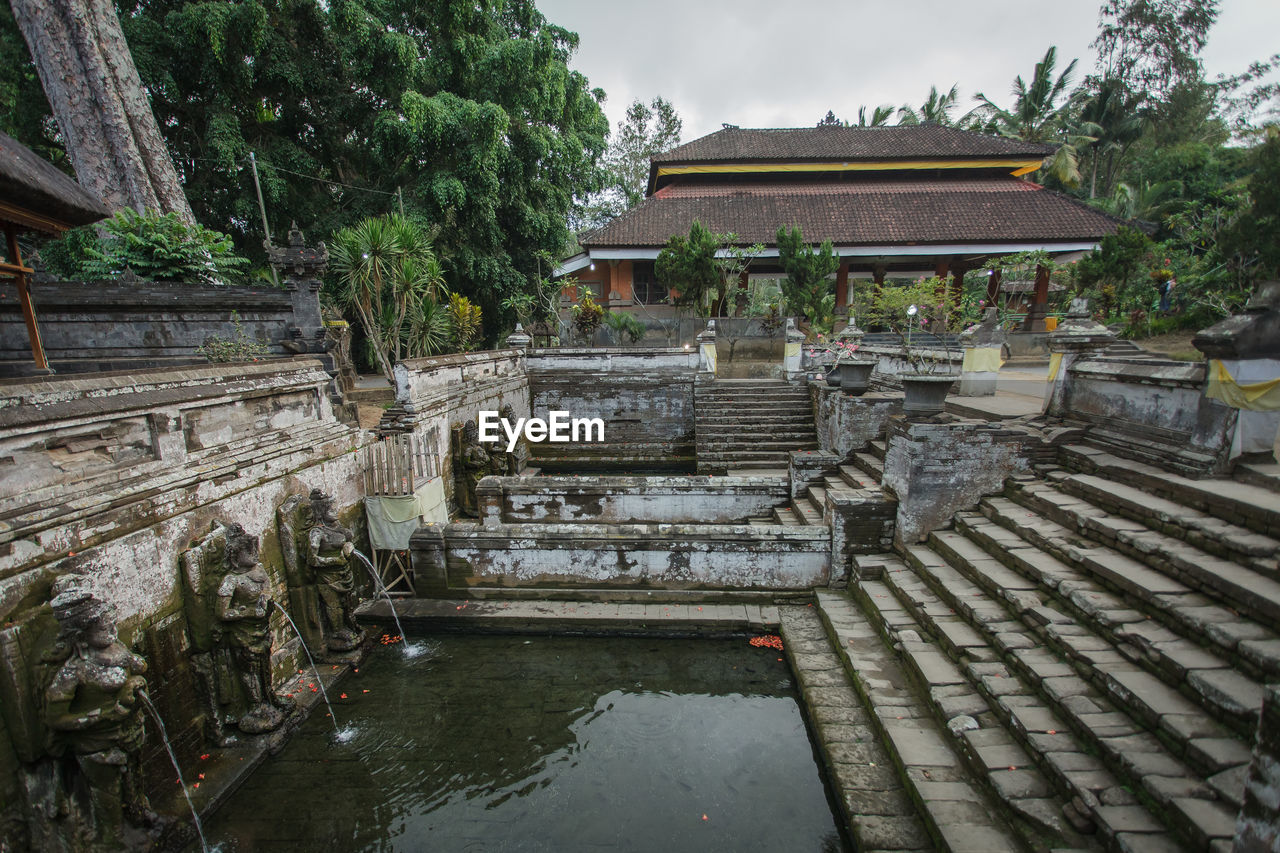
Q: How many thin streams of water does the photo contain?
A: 3